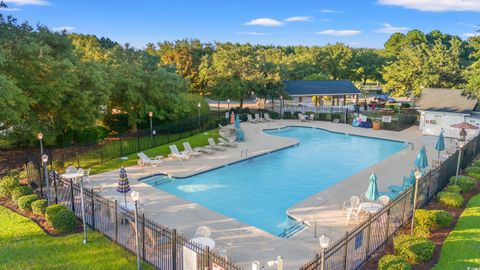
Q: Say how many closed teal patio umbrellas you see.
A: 4